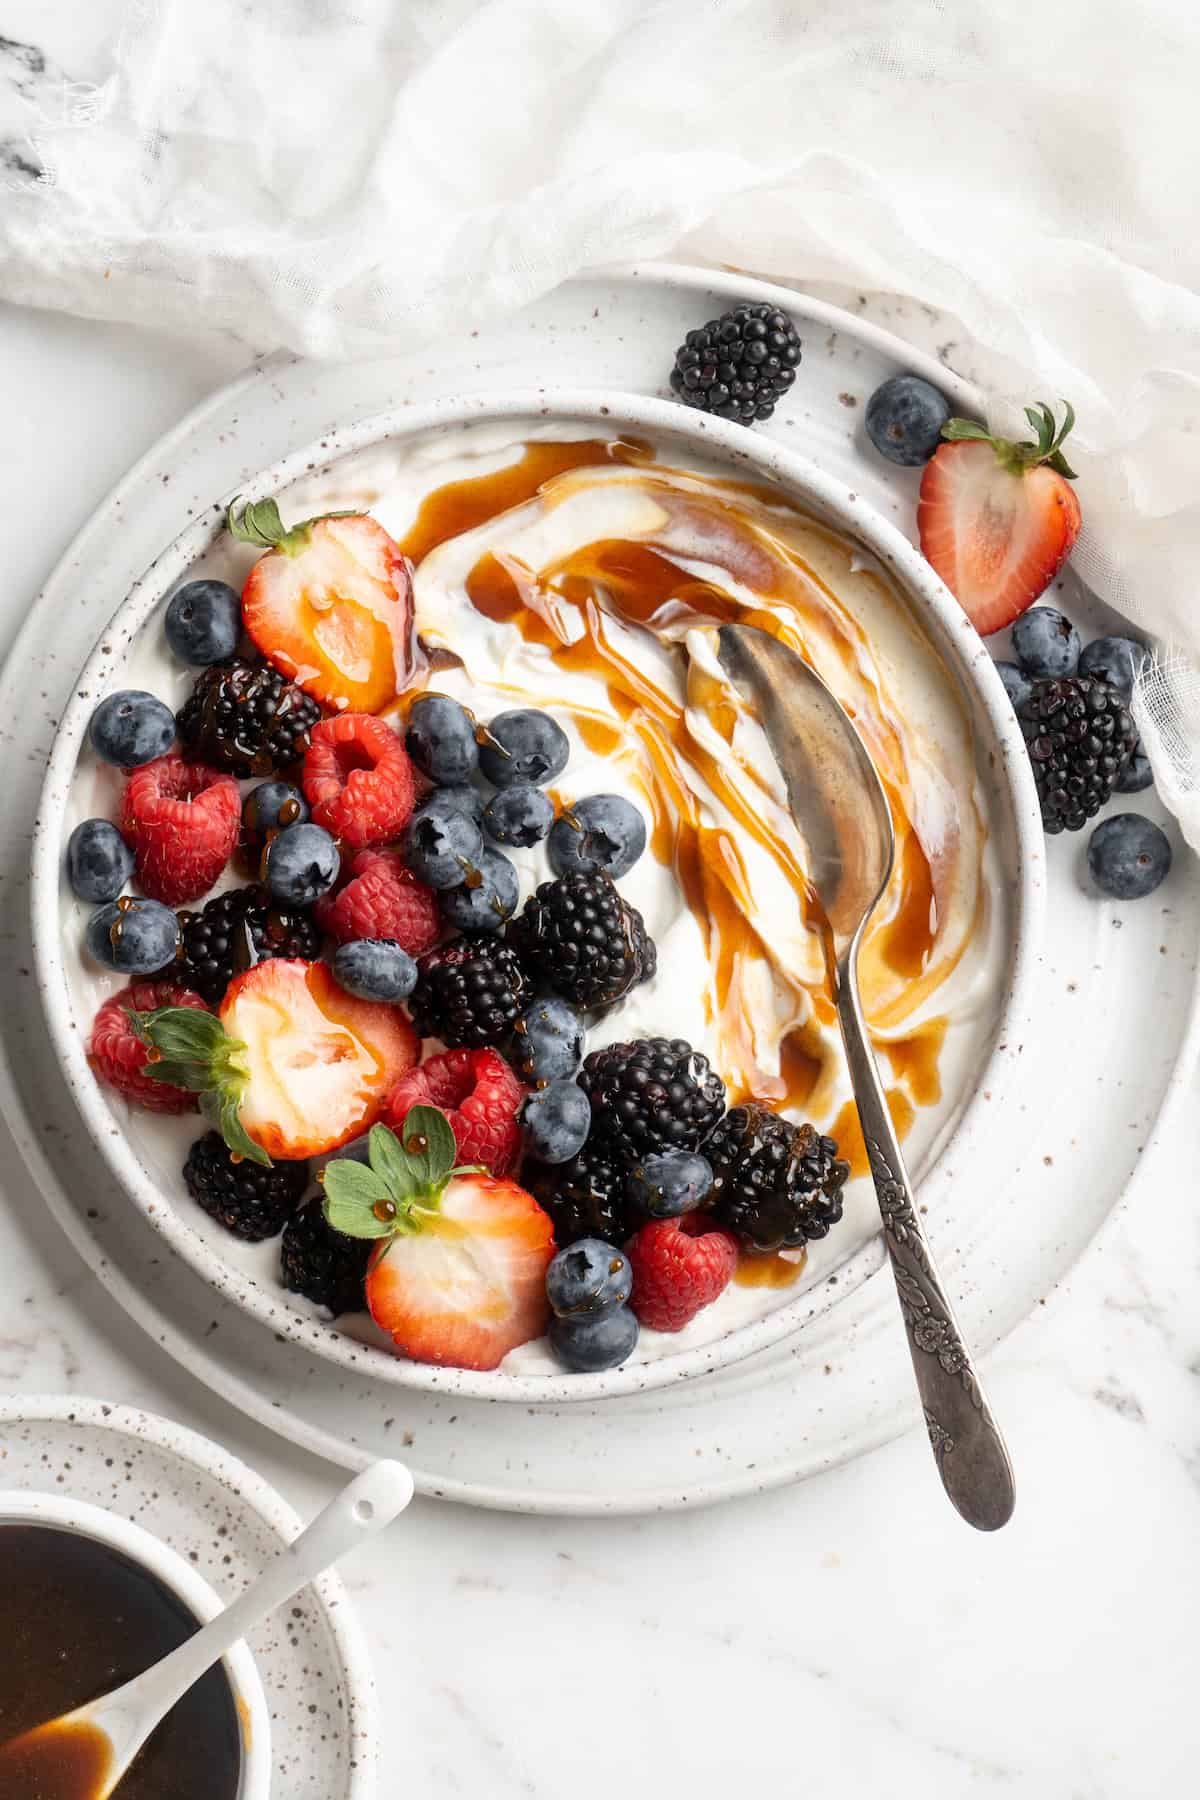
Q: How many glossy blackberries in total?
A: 11